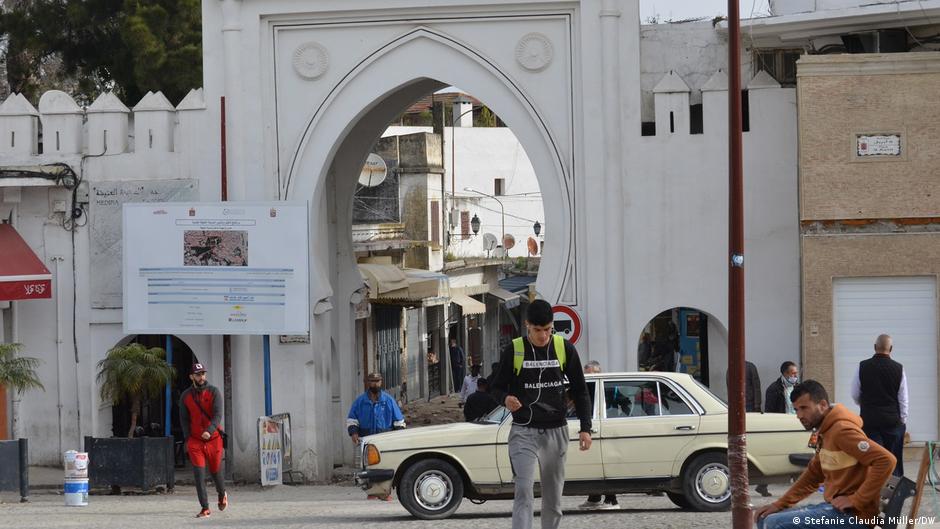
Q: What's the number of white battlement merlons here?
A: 8